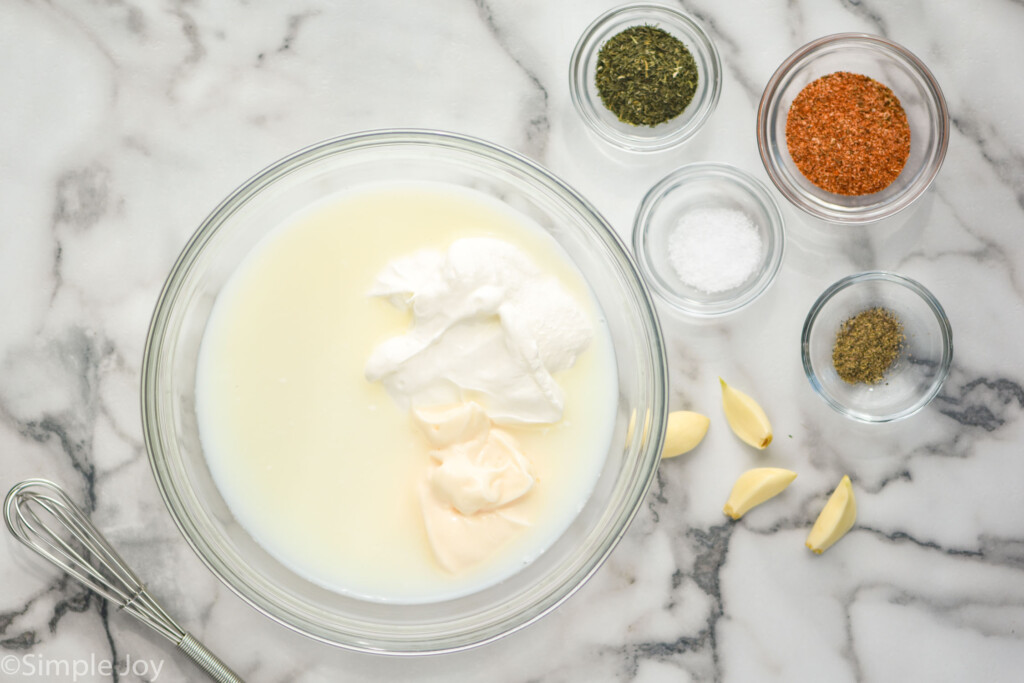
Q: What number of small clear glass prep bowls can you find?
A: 4